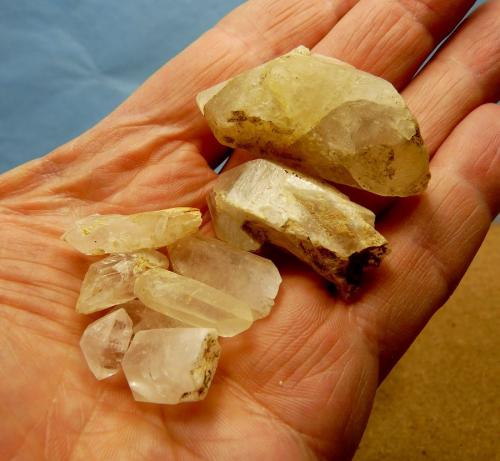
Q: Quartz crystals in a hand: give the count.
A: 9